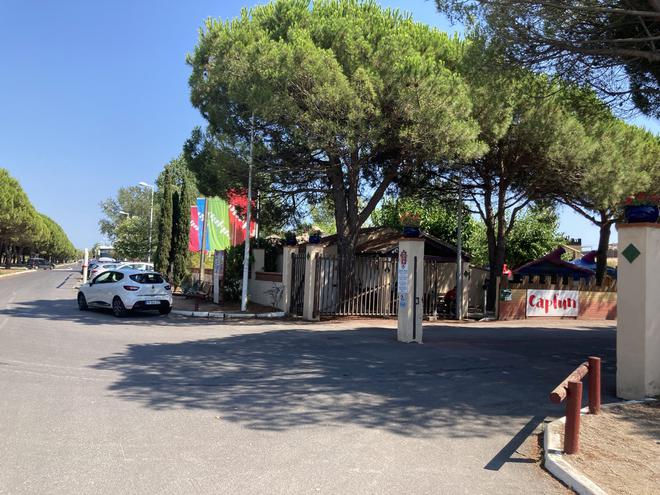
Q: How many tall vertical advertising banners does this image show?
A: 4